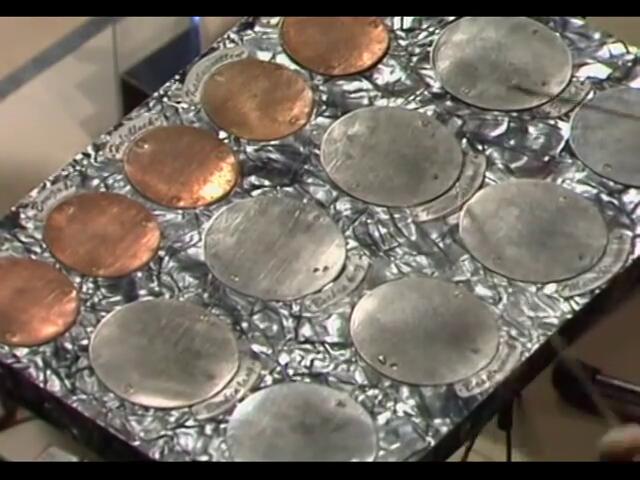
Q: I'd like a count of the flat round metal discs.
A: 13